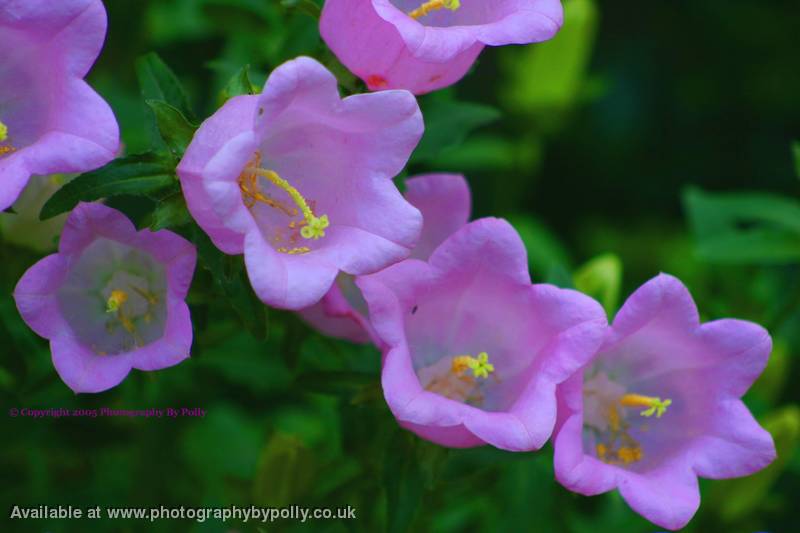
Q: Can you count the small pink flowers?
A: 7